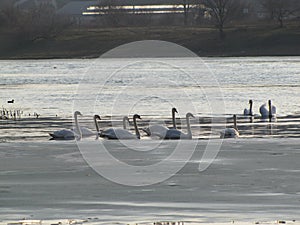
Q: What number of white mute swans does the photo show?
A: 9